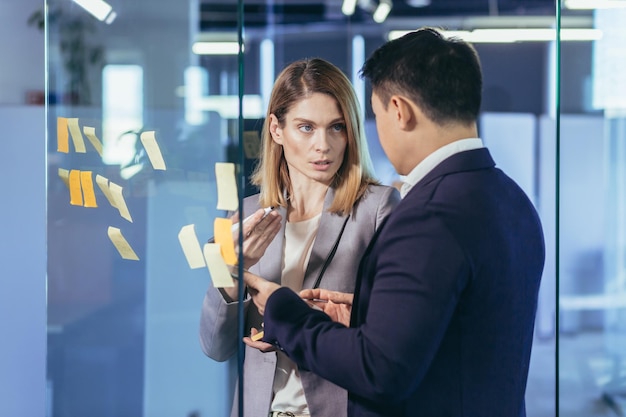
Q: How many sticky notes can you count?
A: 14